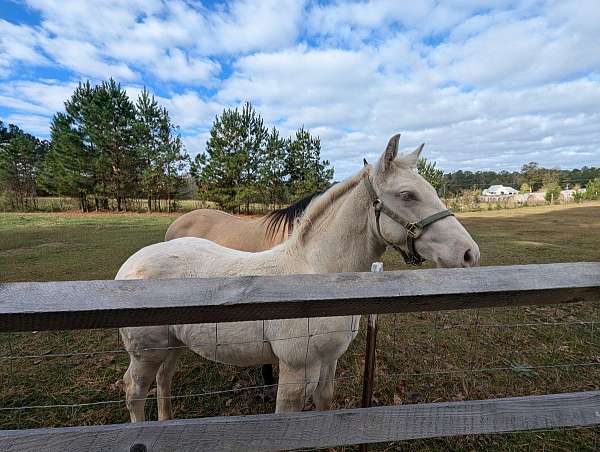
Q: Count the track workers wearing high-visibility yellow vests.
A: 0